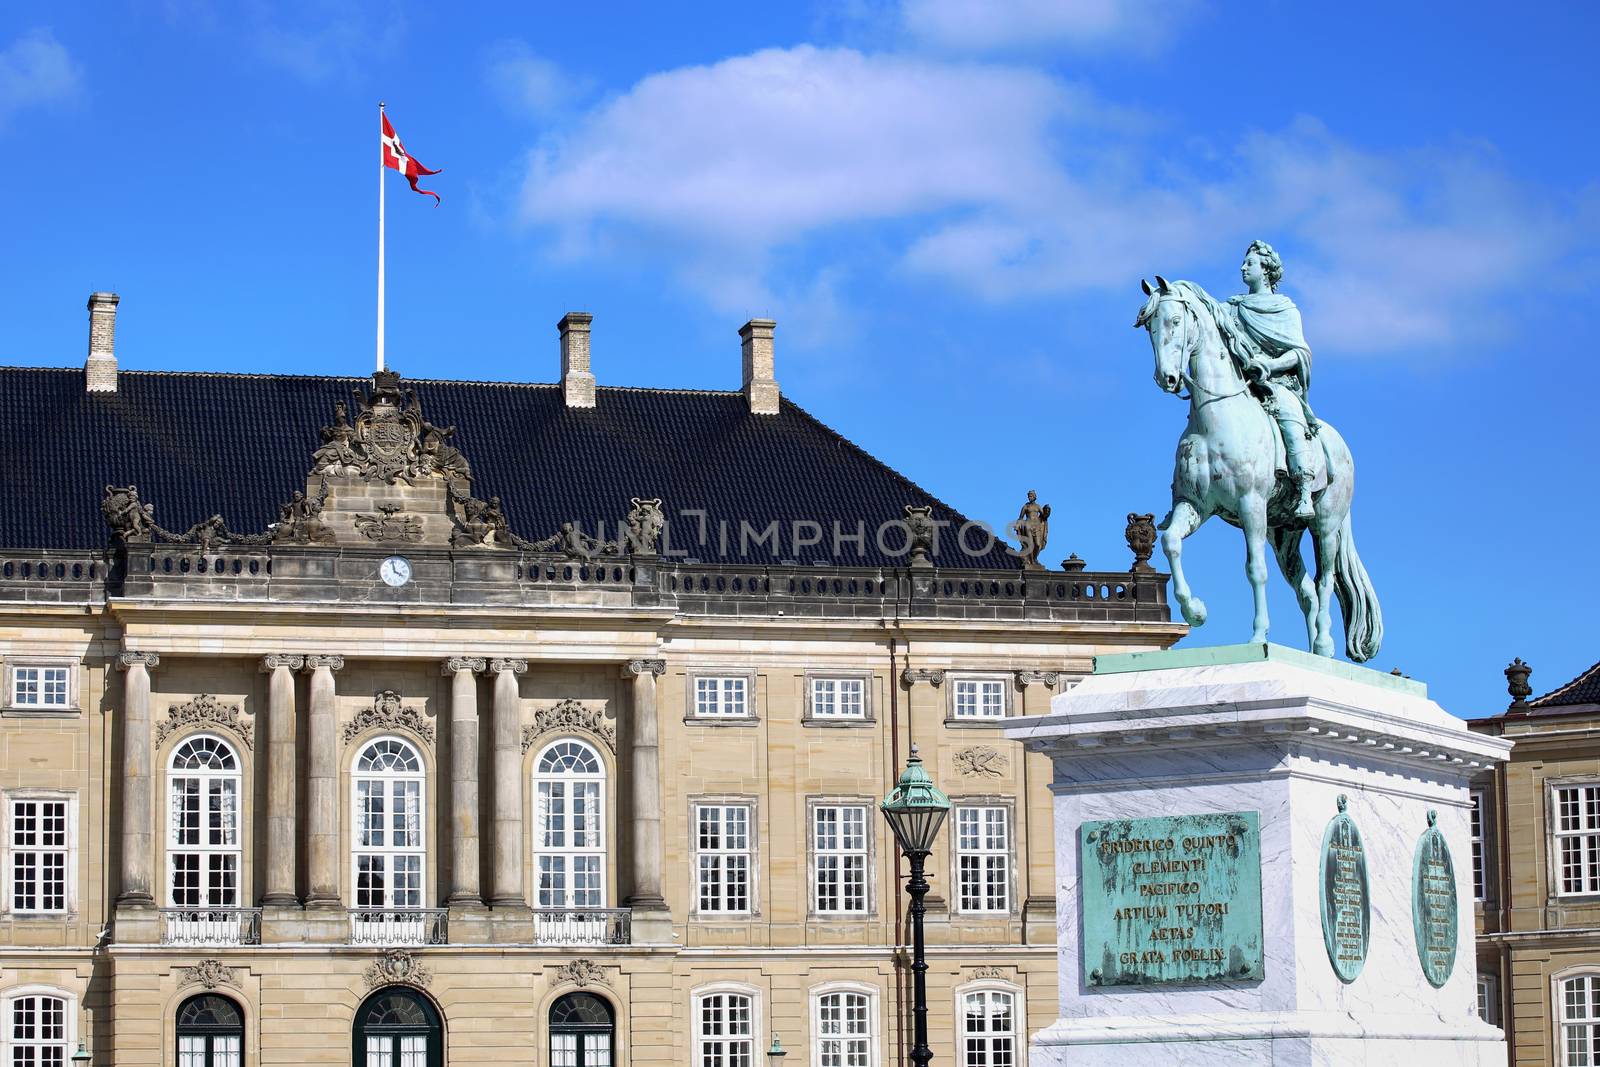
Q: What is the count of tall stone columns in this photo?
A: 6